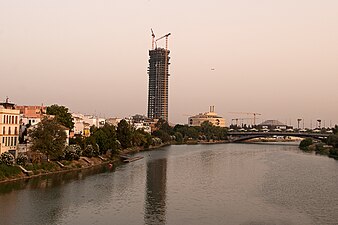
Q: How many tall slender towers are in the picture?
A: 1